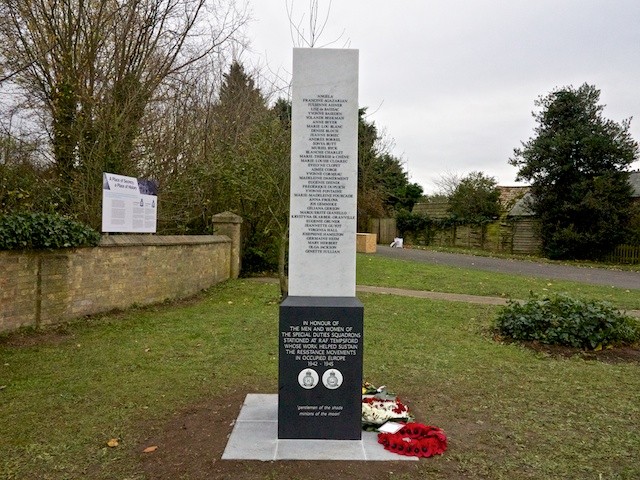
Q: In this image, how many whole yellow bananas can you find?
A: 0